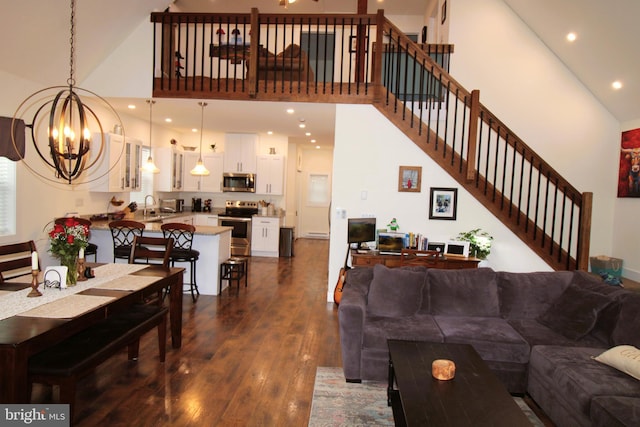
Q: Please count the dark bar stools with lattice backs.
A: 3